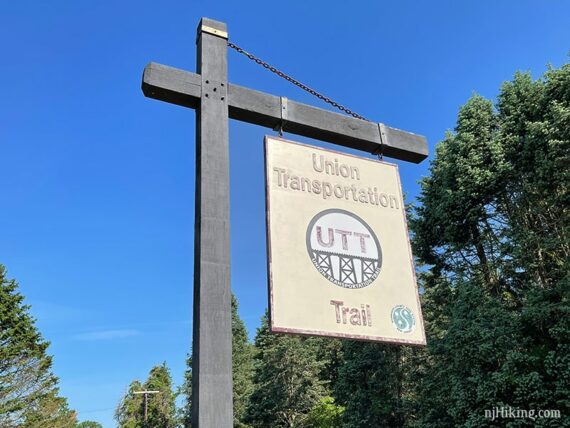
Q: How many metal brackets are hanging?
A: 2